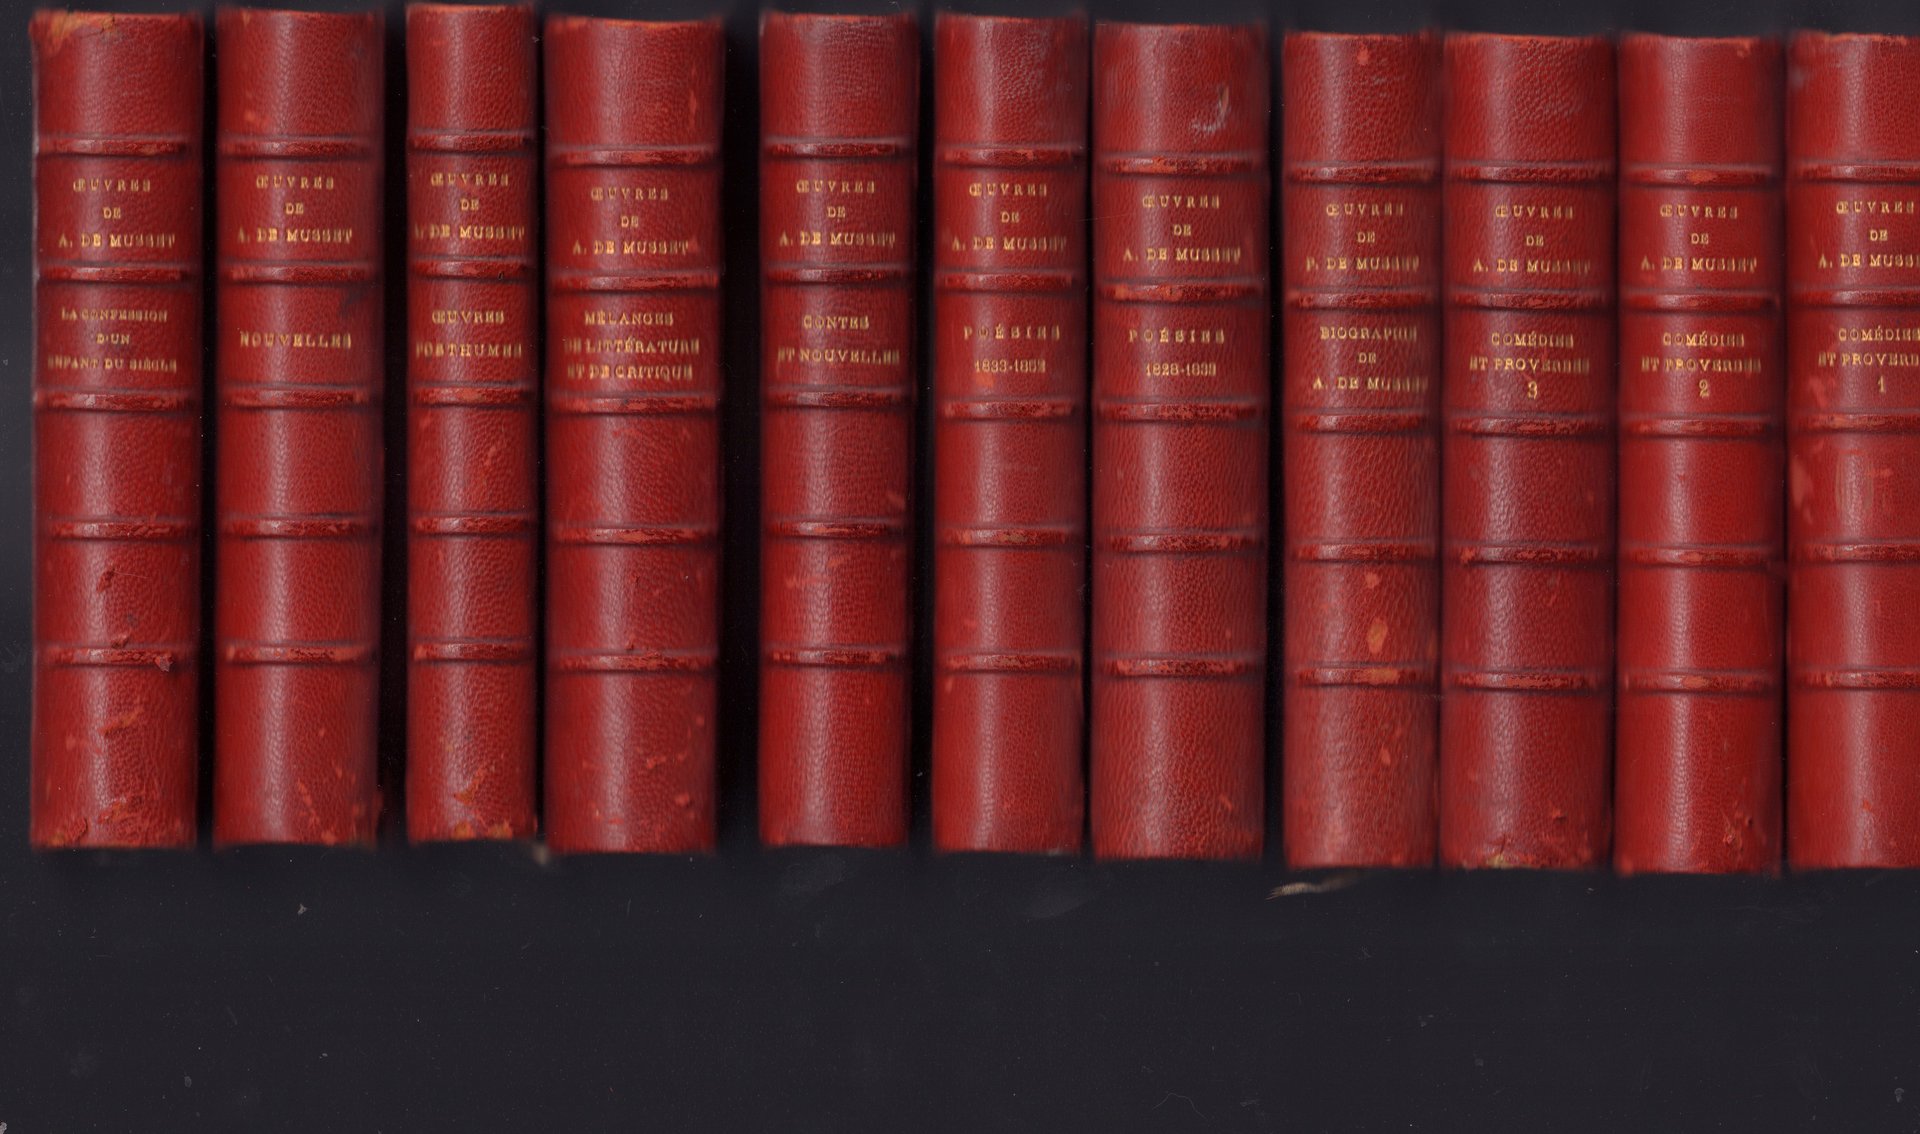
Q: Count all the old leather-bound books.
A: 11